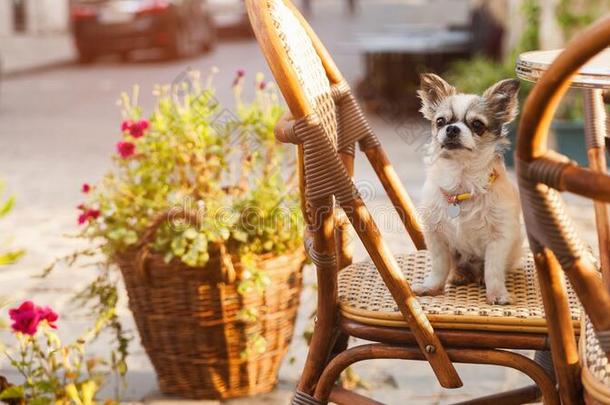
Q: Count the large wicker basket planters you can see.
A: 1